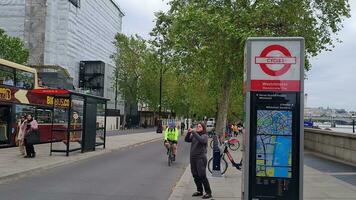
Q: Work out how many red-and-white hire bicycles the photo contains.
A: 2